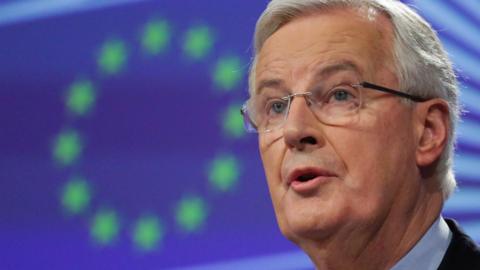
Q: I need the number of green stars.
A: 12